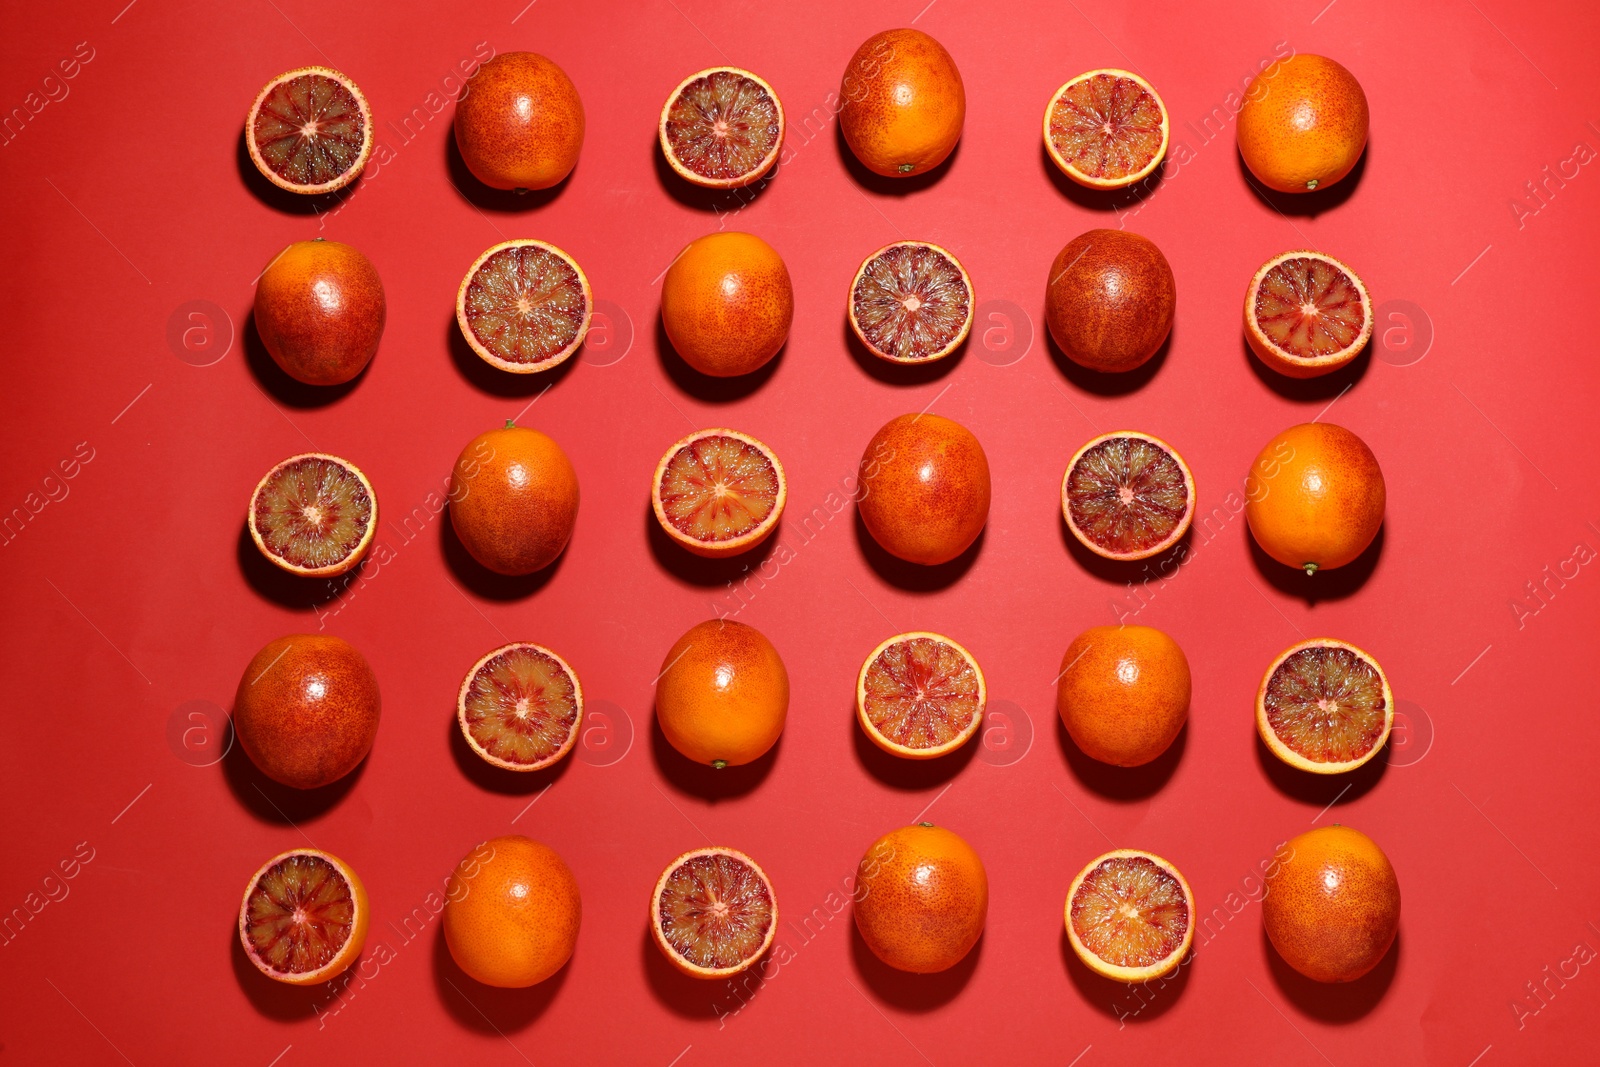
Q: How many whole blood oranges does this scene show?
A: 15